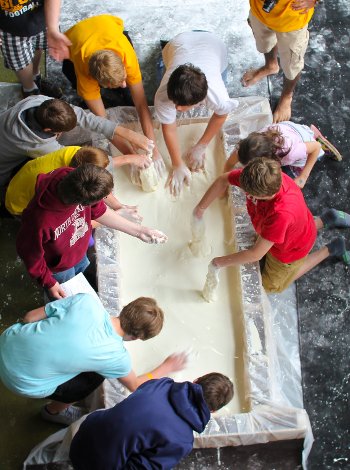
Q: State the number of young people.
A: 11